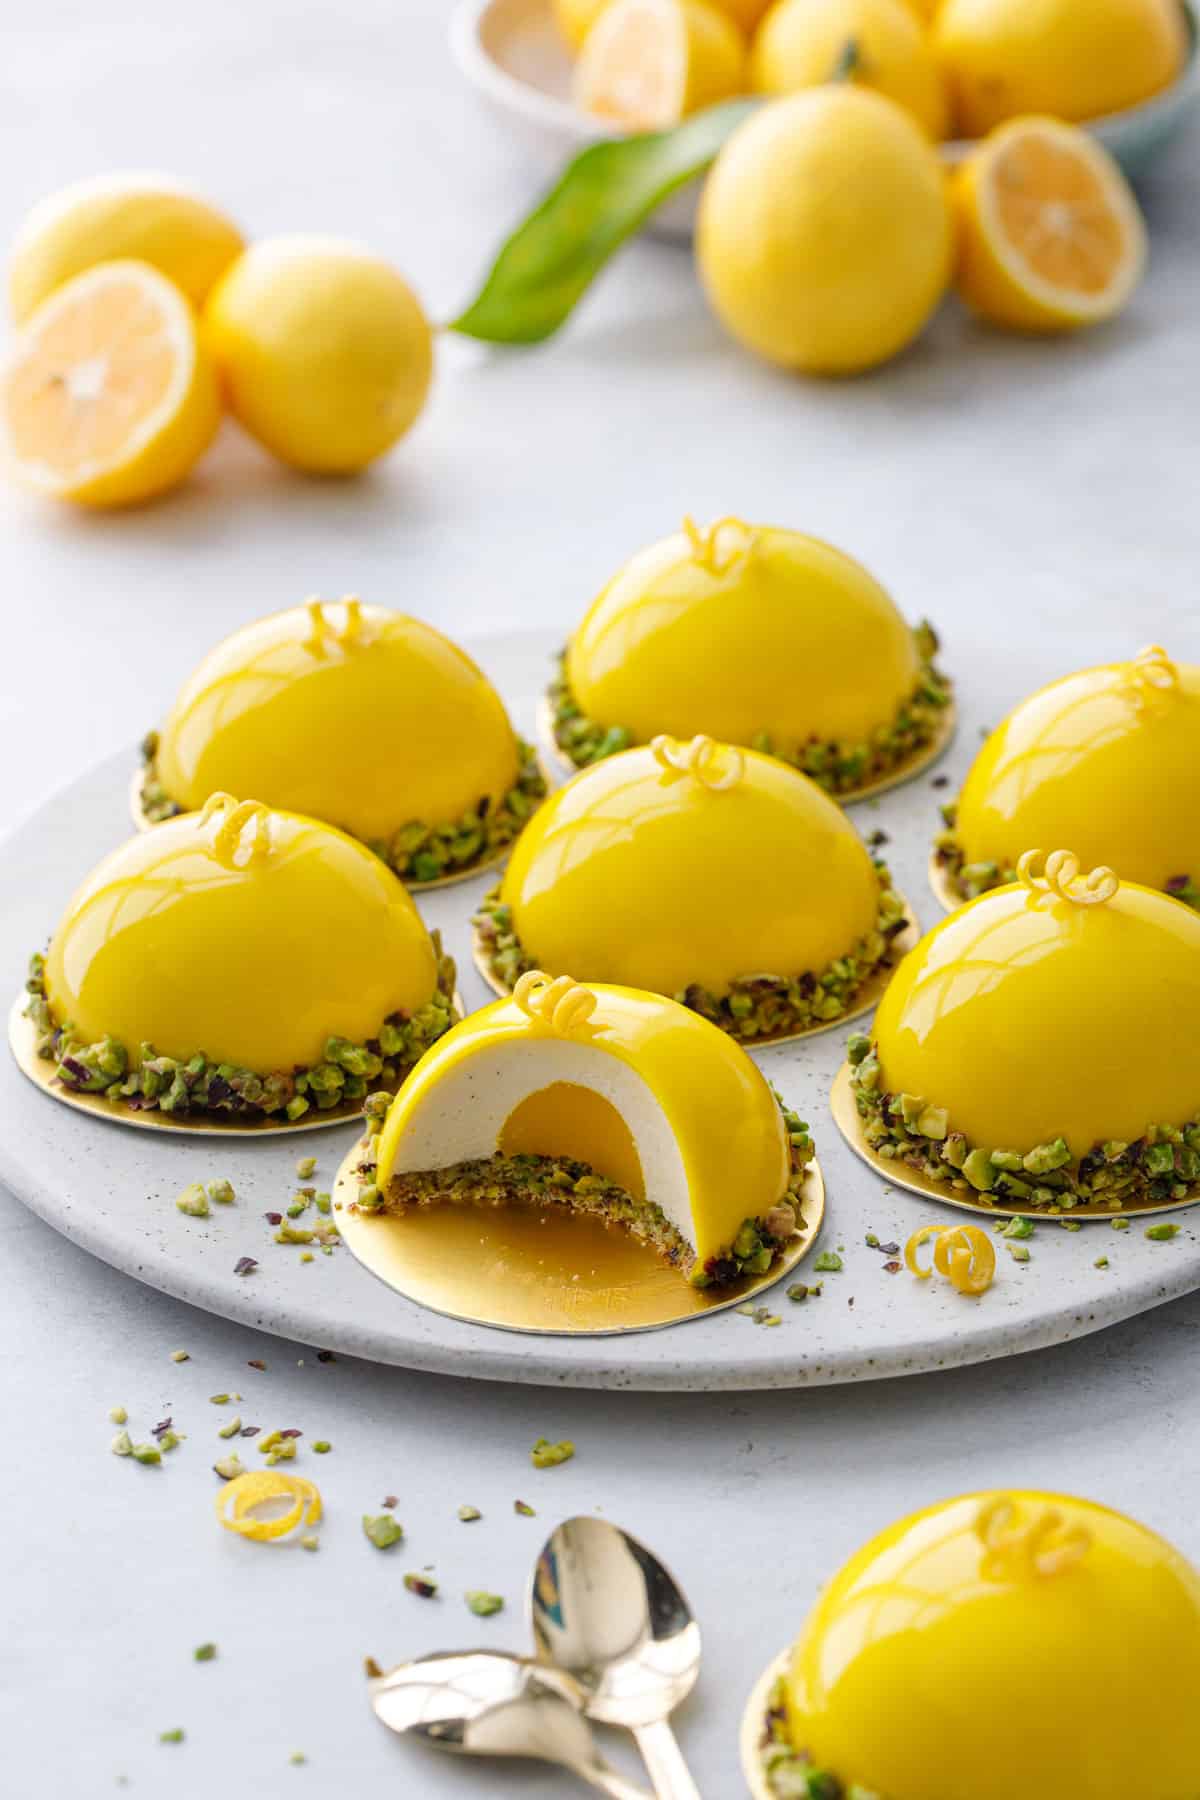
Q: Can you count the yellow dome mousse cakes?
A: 8